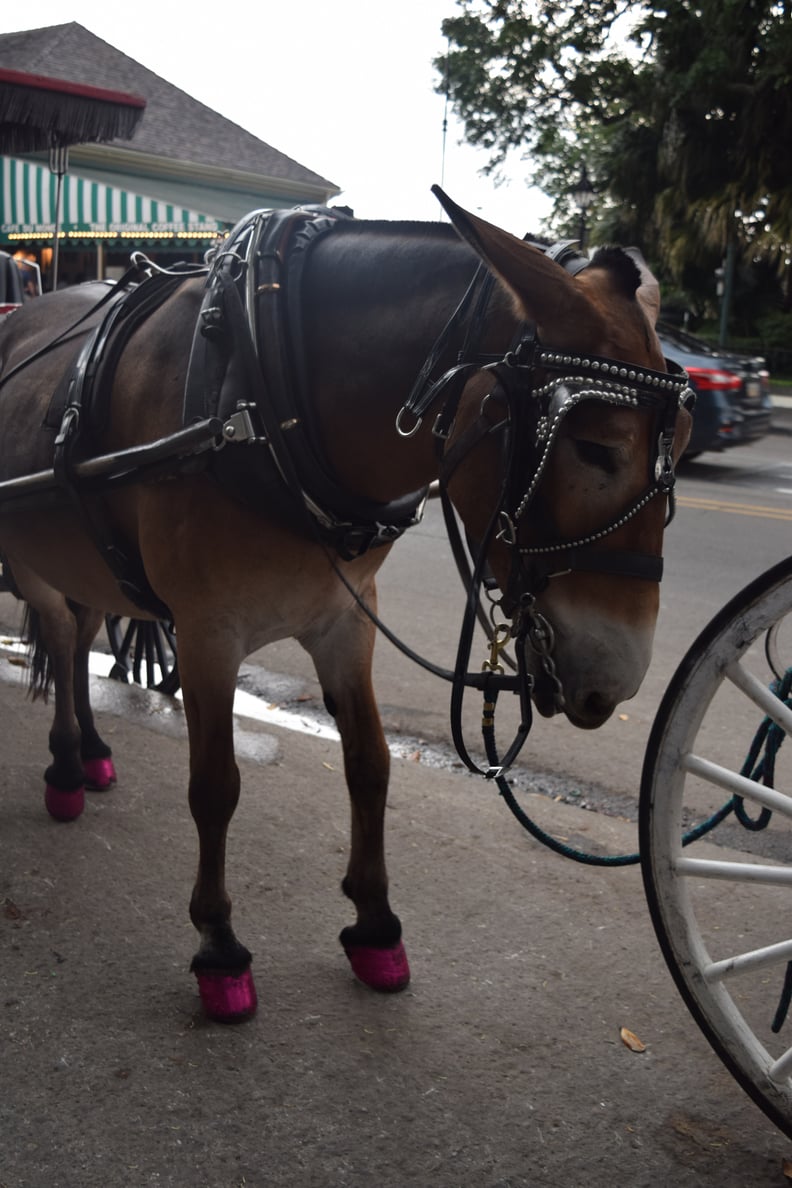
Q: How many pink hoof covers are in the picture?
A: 4